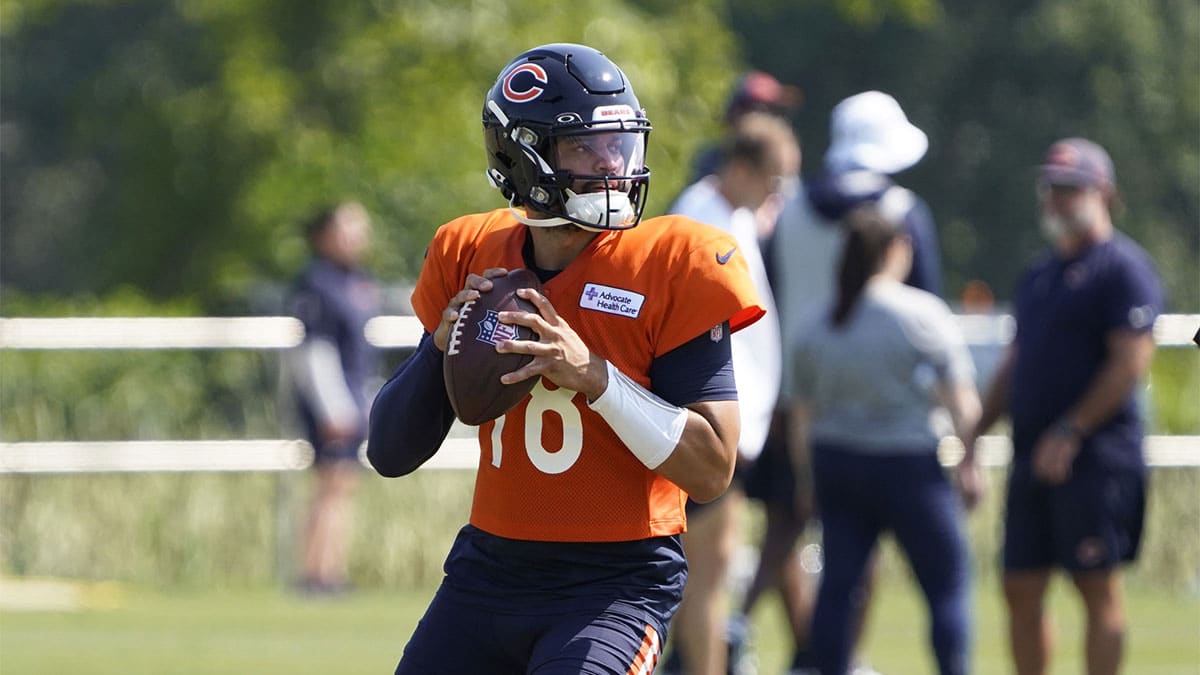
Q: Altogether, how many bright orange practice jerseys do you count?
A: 1